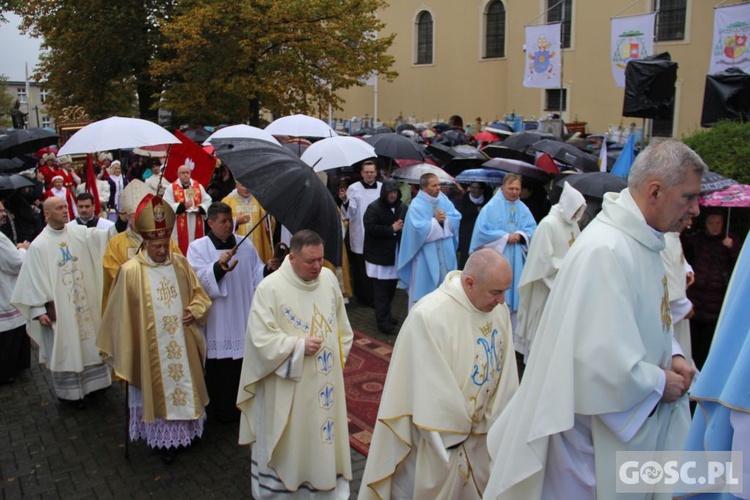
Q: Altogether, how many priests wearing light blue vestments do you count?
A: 3